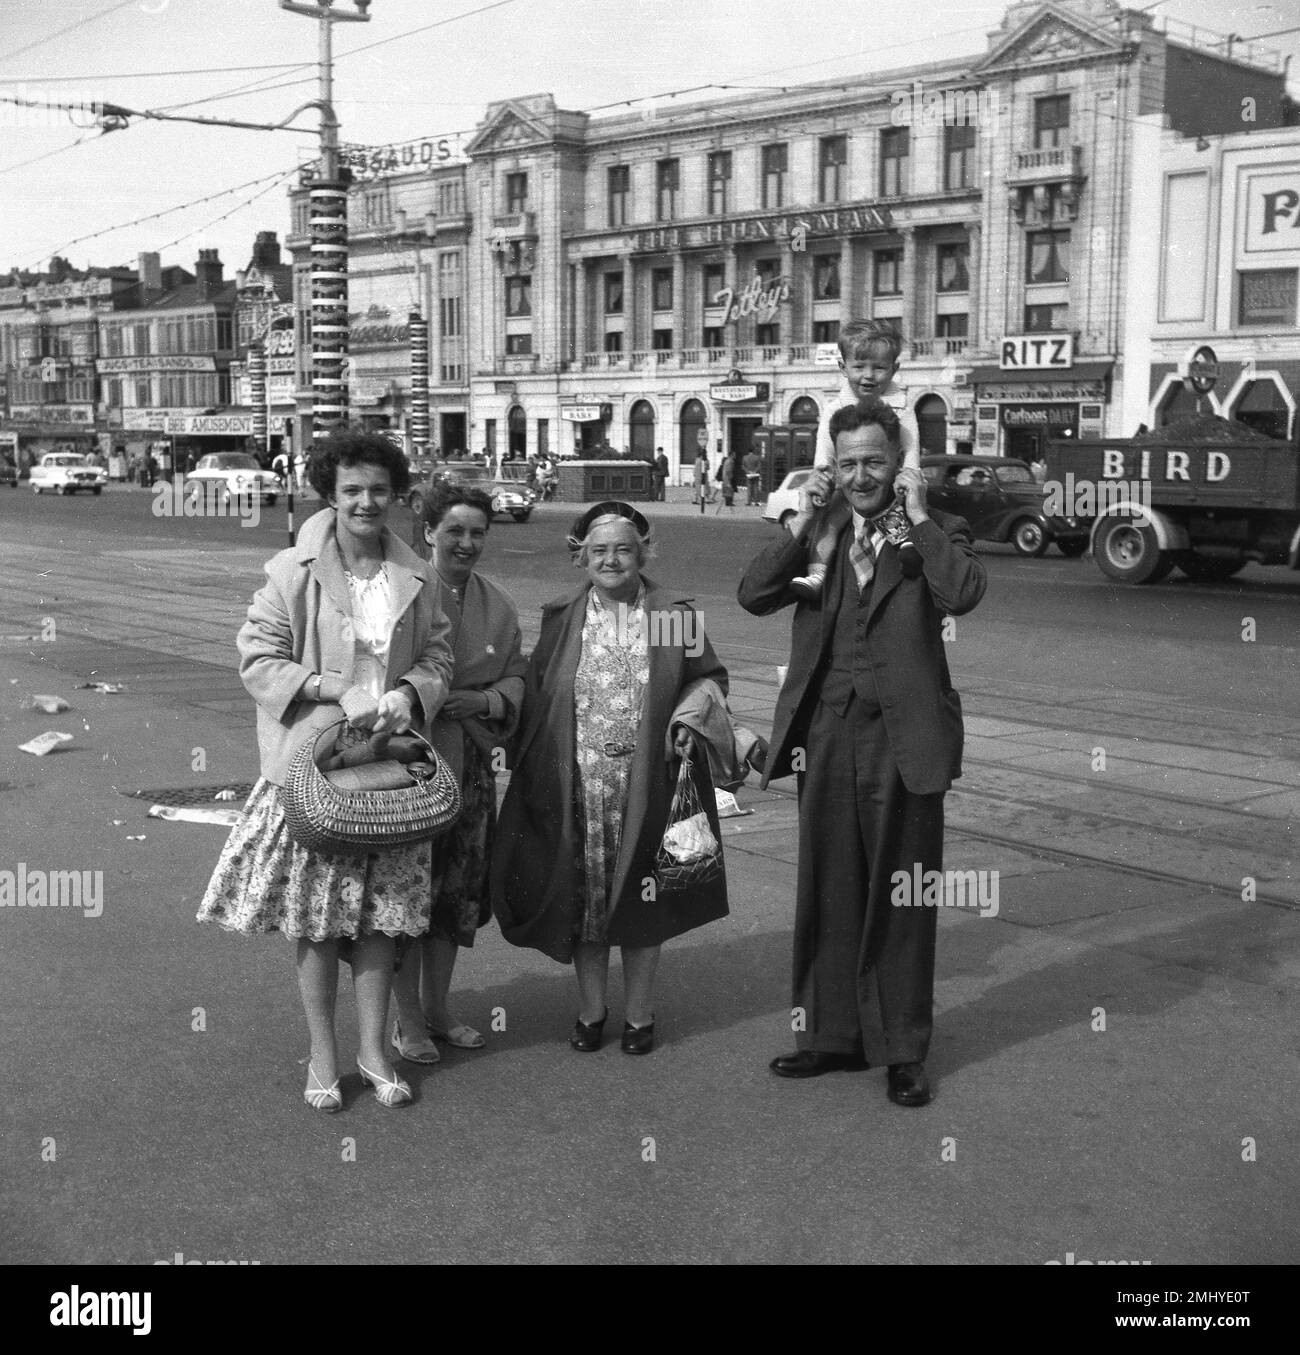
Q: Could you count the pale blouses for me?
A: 1